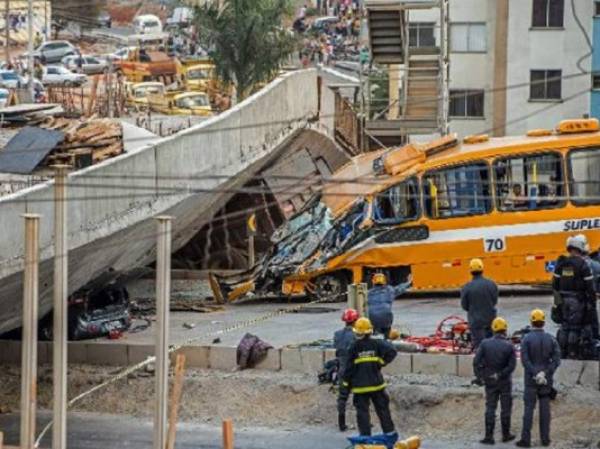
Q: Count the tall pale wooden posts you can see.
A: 3